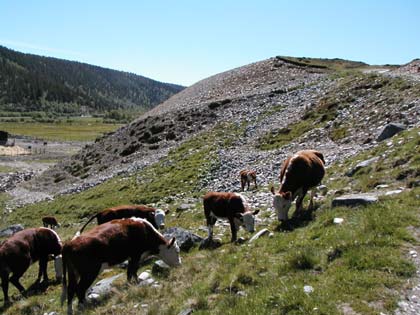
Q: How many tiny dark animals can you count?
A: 2